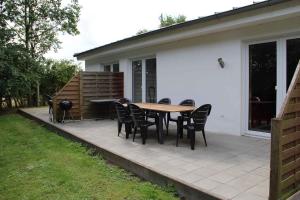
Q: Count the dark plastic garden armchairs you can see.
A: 6